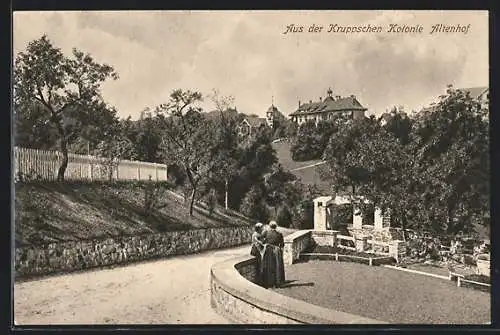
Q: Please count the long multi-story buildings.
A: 1